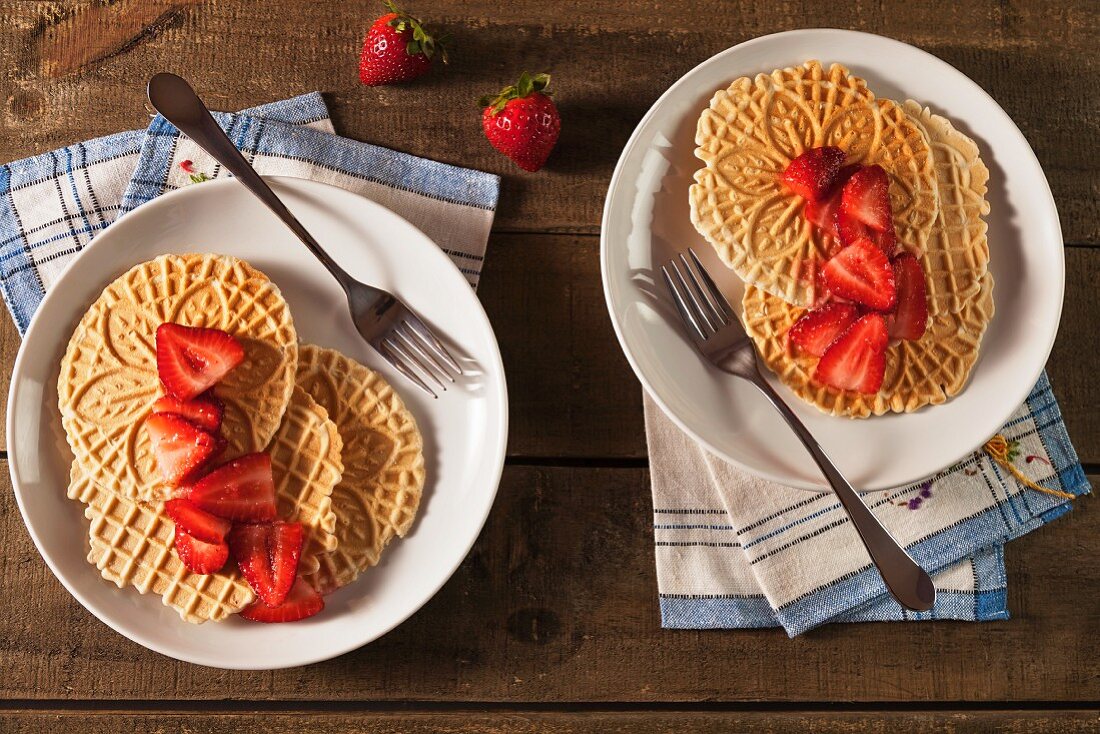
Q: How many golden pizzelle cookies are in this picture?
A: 6